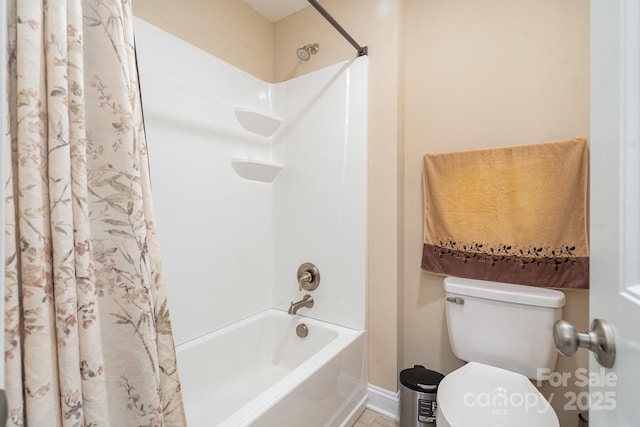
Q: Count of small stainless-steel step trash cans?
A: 1